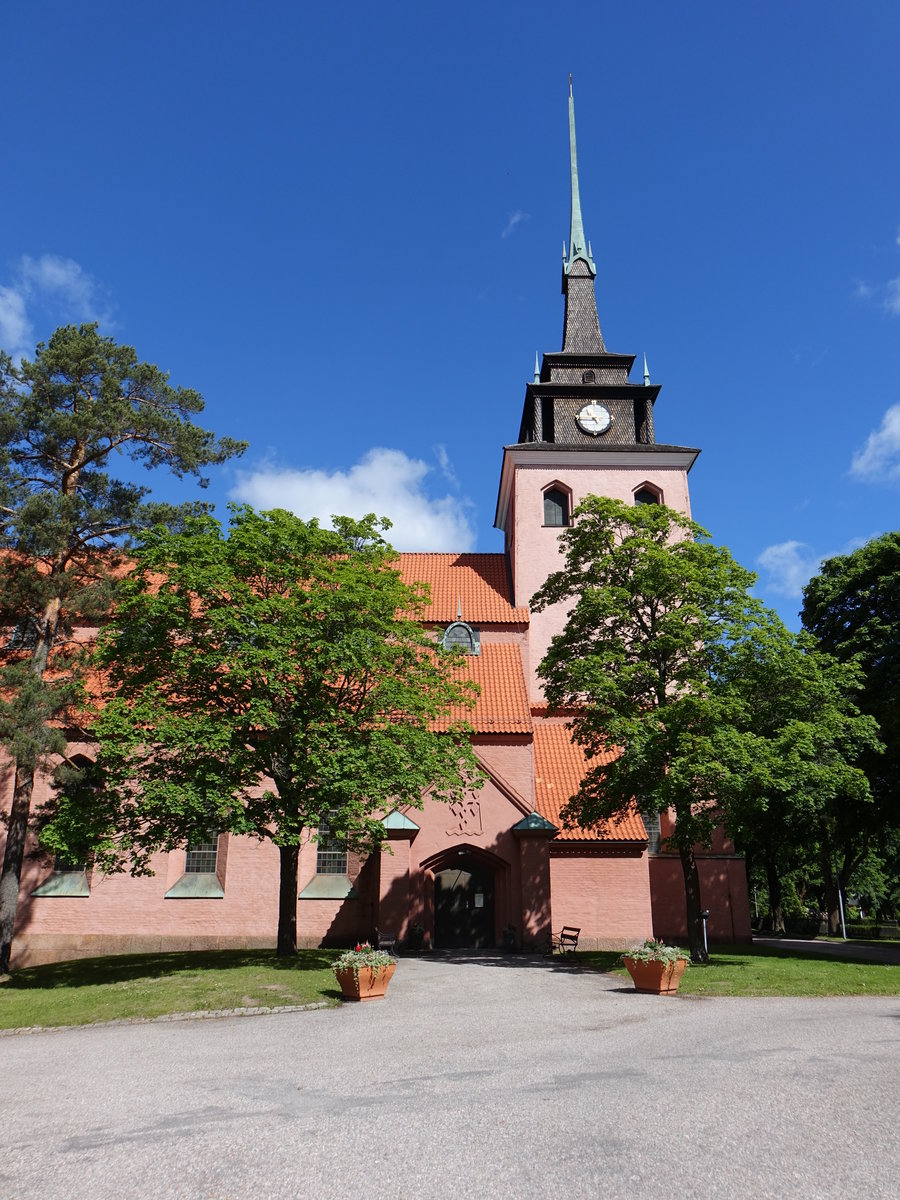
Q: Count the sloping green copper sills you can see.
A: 3